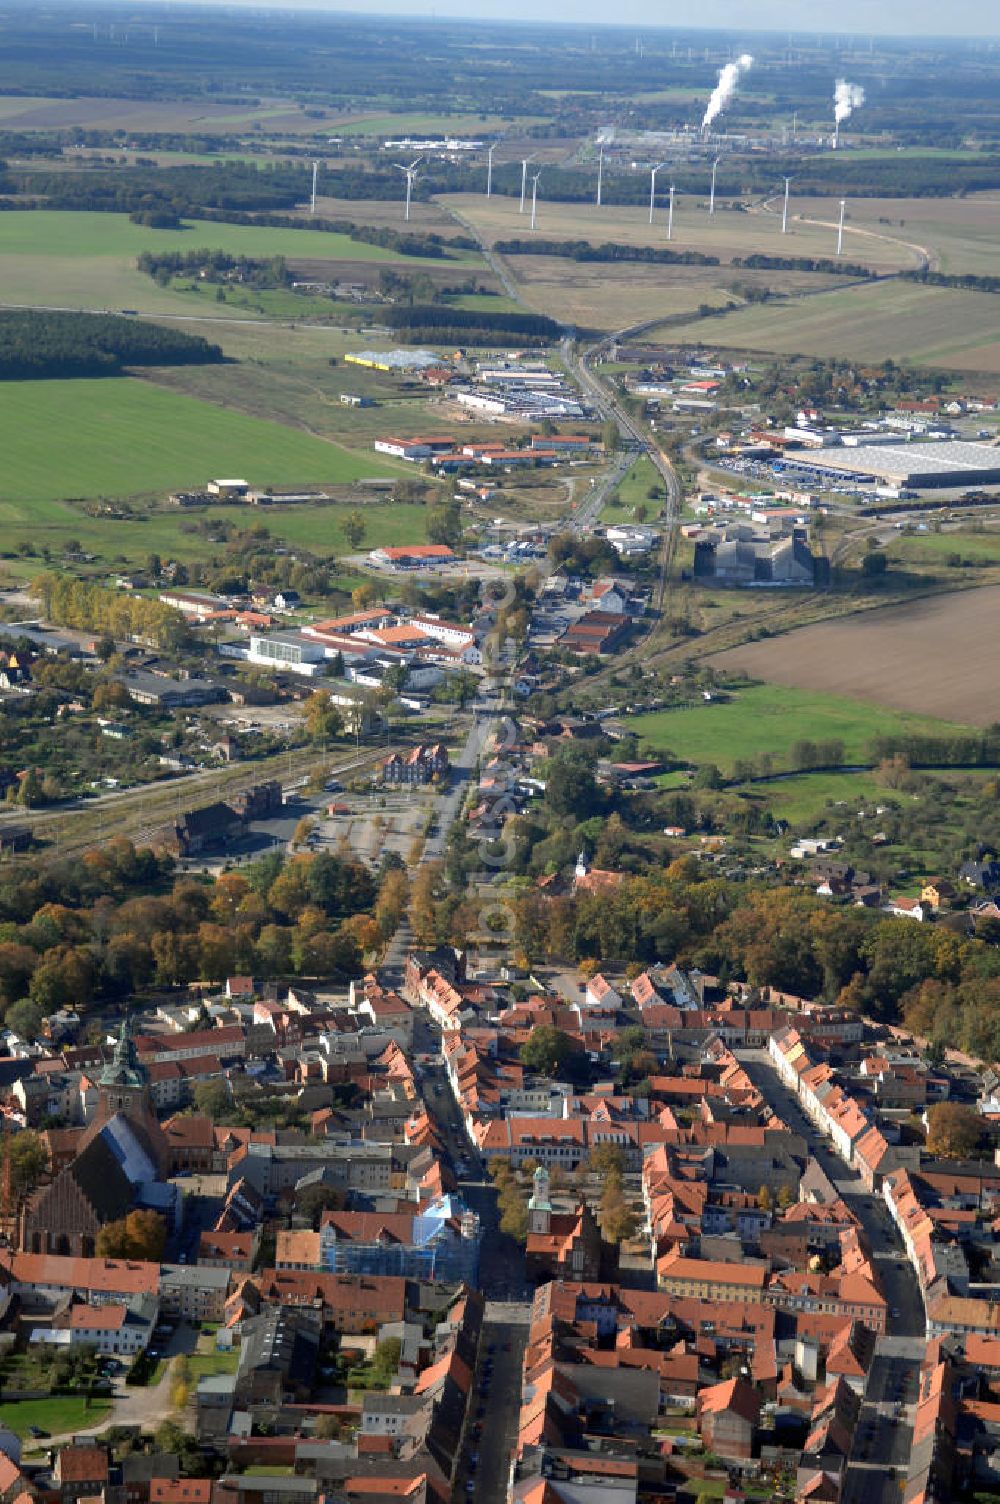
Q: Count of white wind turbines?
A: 11